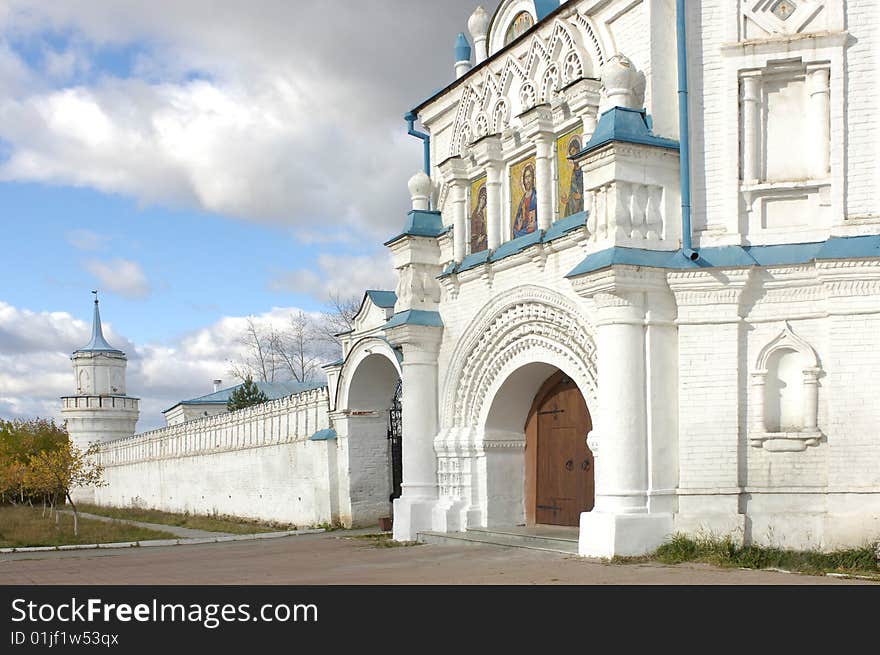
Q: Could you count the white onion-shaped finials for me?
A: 3